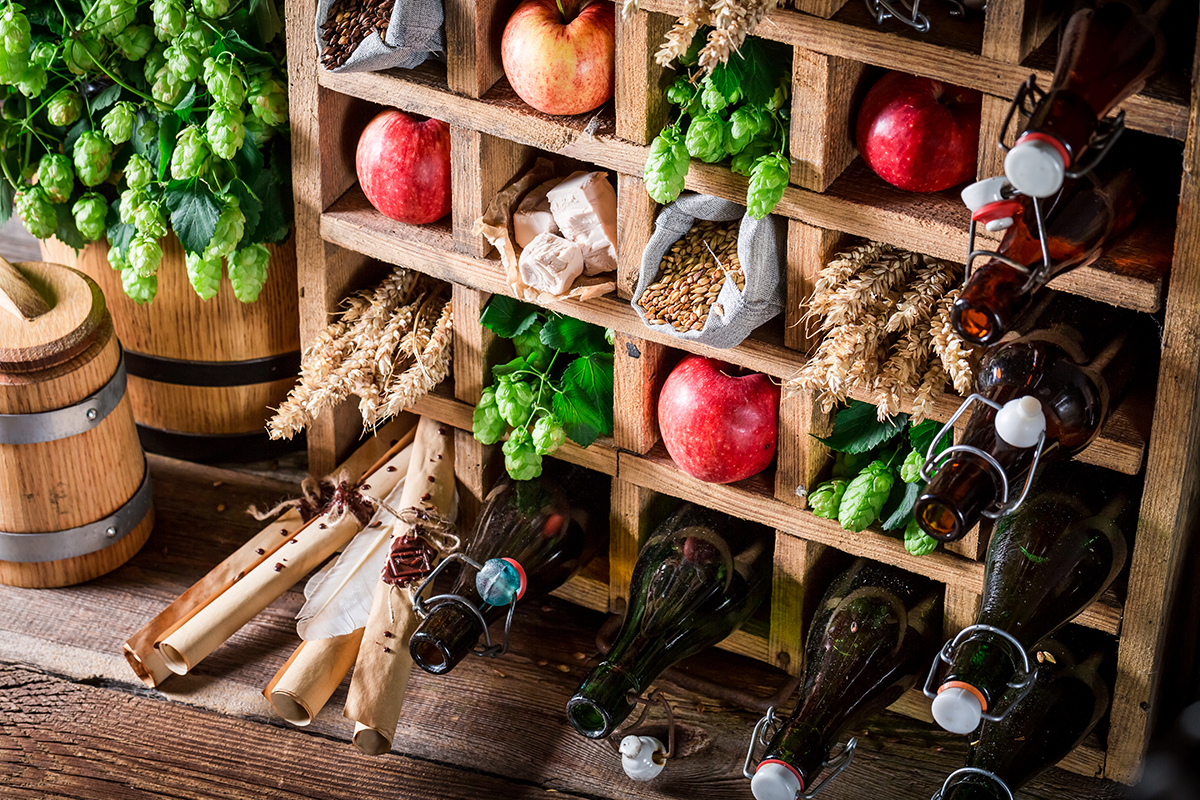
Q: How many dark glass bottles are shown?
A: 8